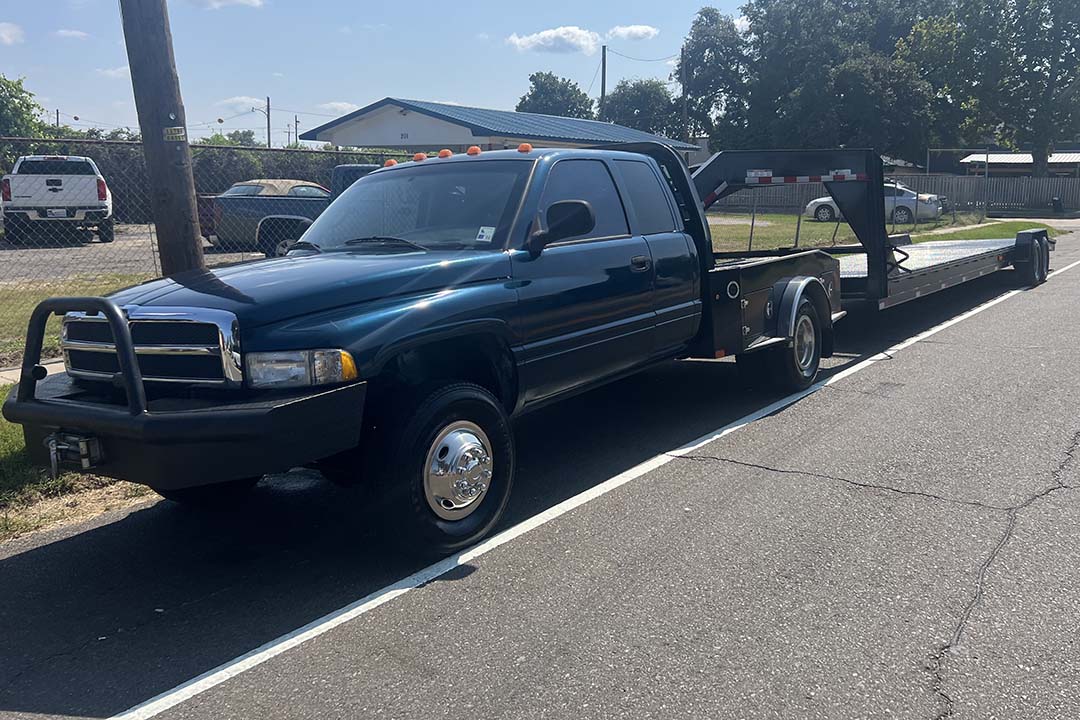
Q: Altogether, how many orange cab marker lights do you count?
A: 5